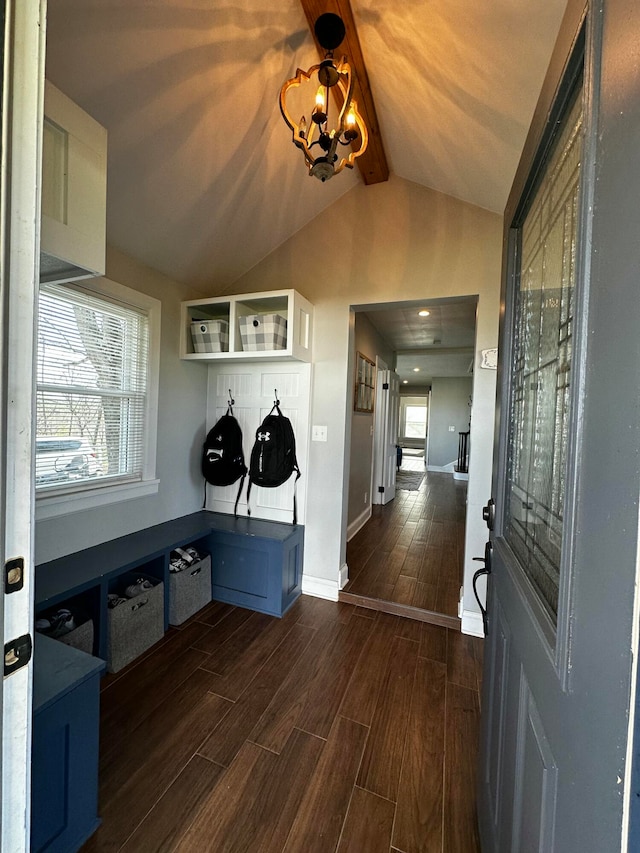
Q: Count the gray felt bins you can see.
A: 3